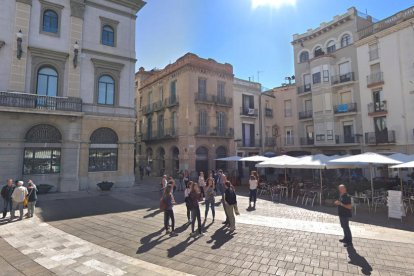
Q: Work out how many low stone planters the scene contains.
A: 2